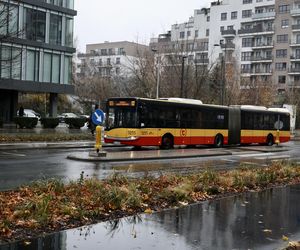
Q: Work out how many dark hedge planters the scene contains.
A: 3